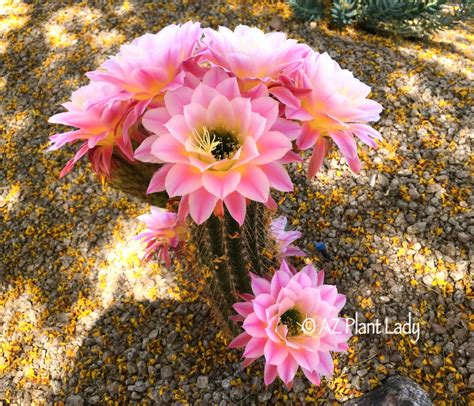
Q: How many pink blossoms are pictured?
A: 8